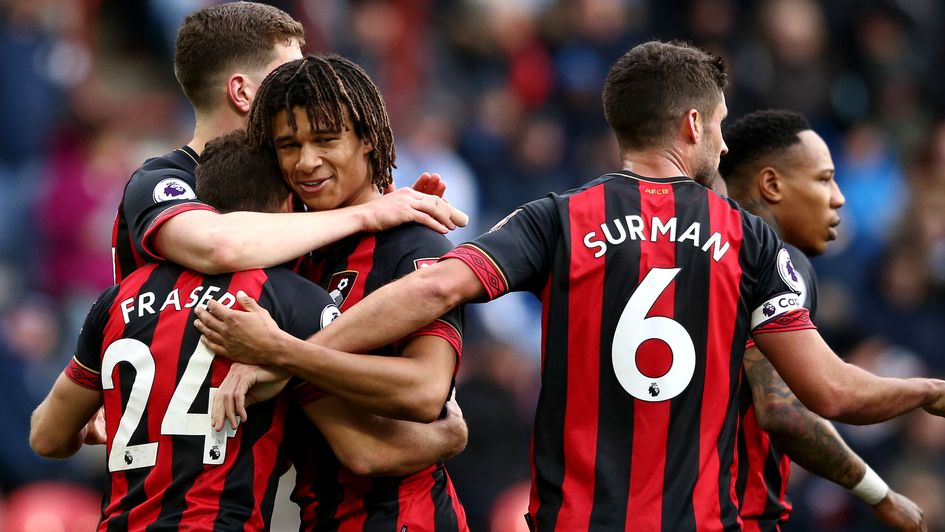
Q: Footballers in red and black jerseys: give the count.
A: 5